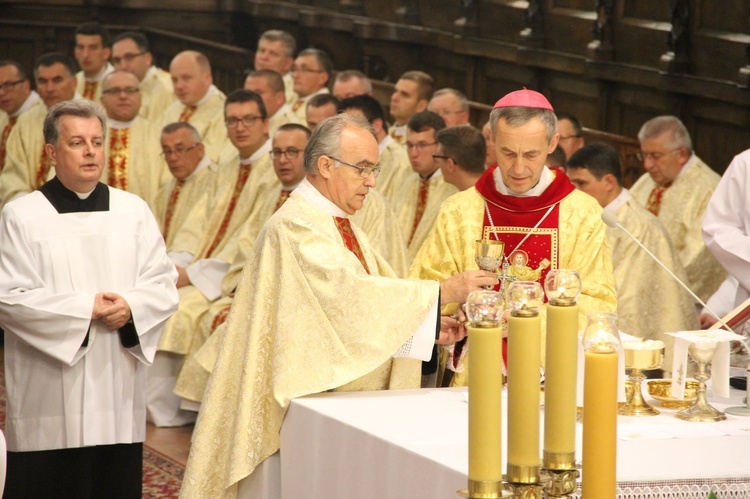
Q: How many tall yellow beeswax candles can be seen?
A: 4